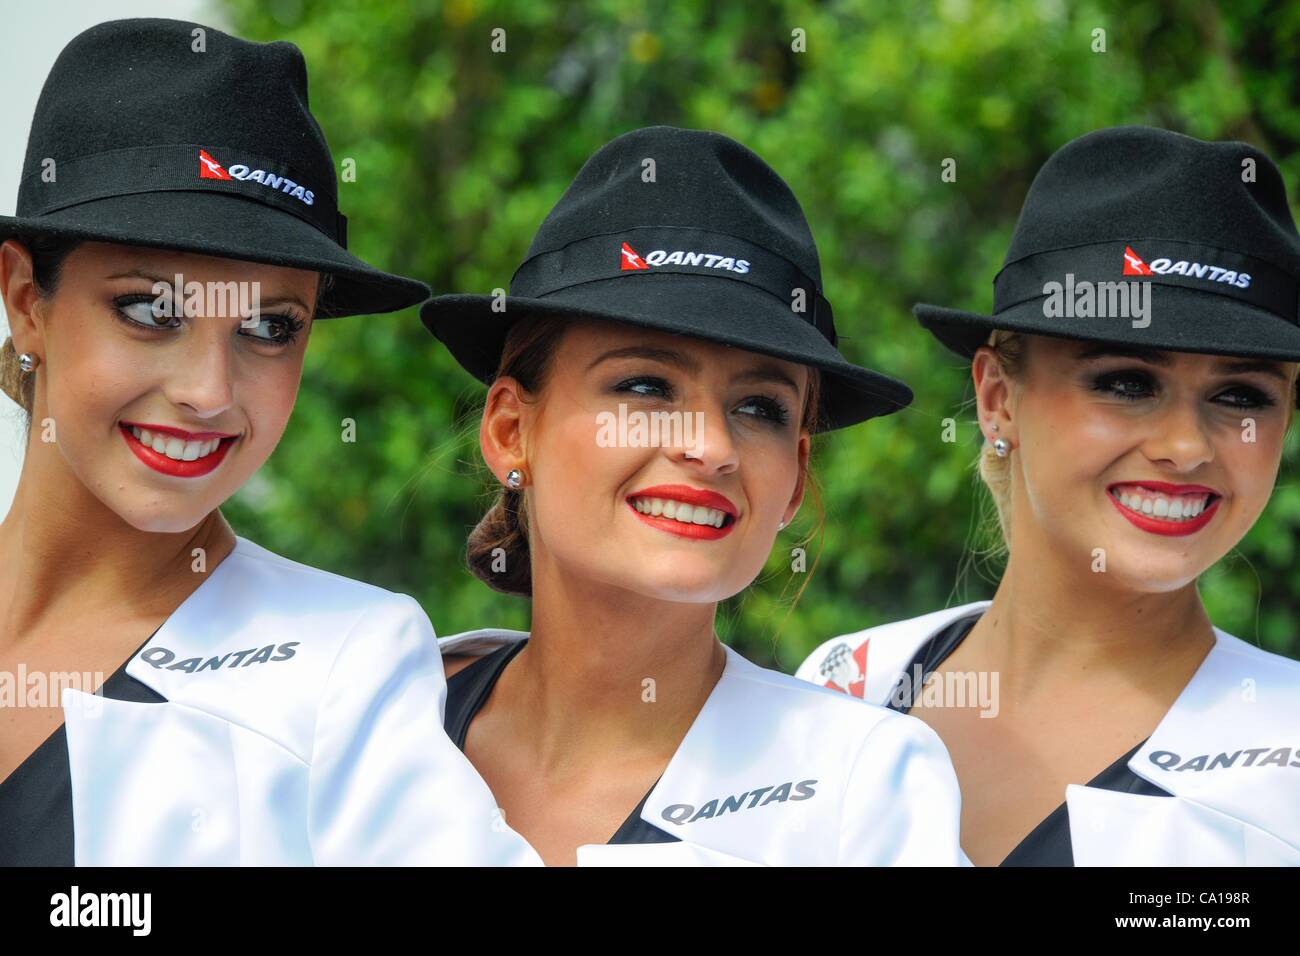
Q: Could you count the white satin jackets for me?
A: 3